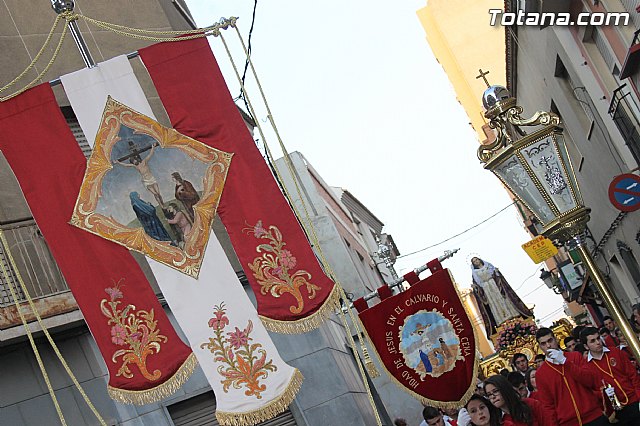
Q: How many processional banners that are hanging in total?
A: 2